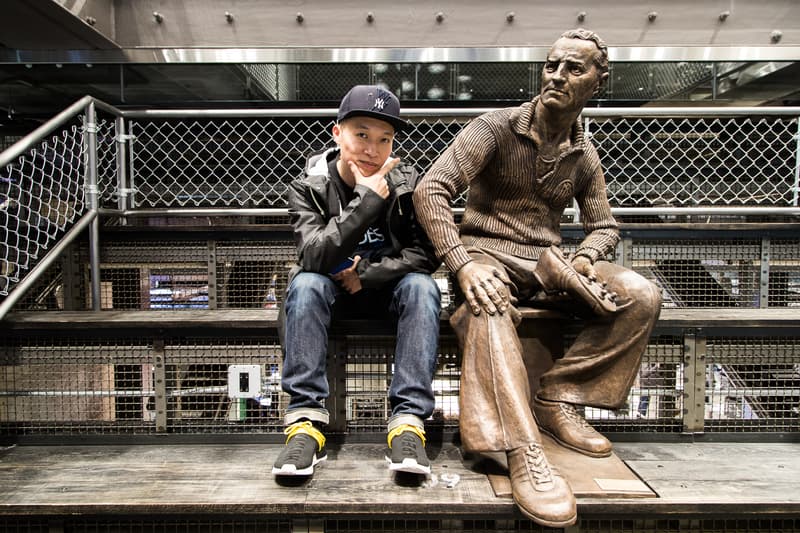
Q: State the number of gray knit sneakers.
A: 2